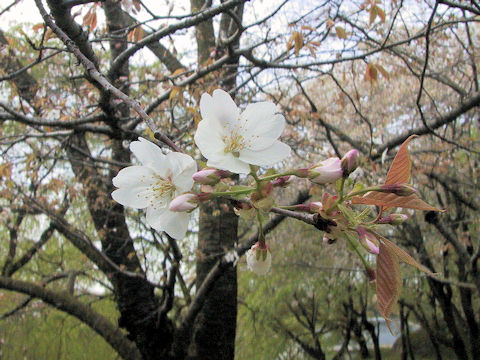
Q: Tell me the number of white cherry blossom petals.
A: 10